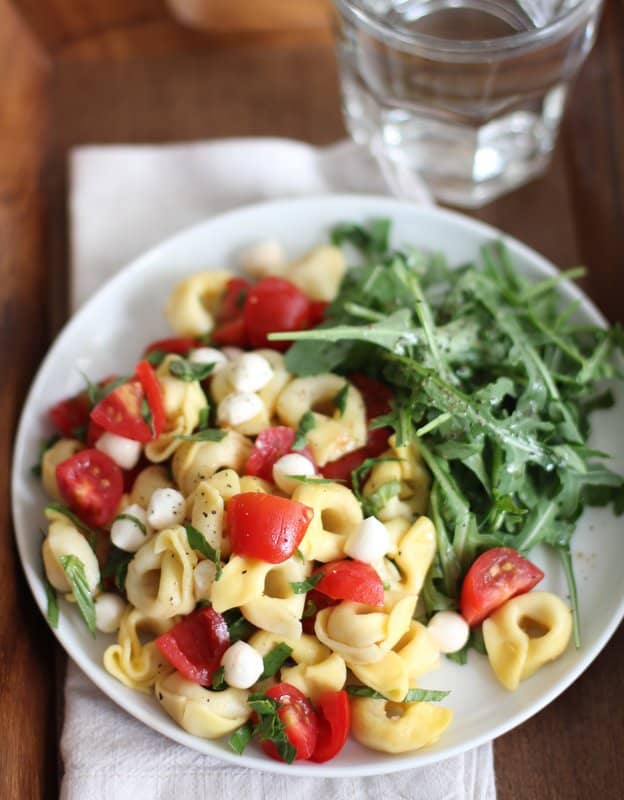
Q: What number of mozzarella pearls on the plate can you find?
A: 13